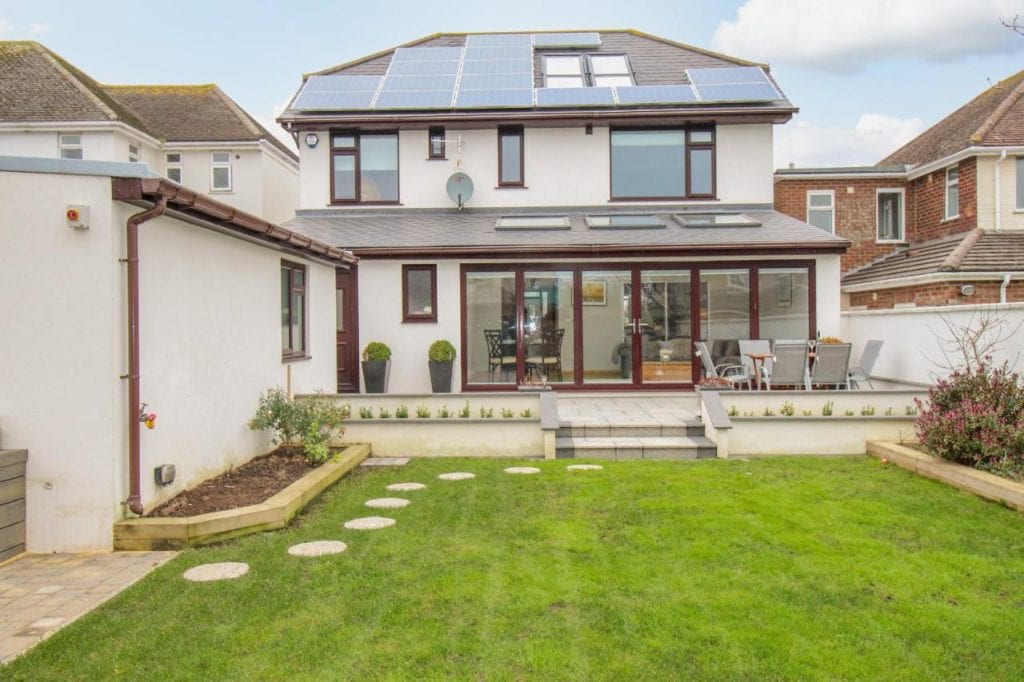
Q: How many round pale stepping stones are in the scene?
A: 8